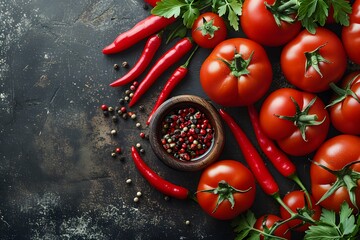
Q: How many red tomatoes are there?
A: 11